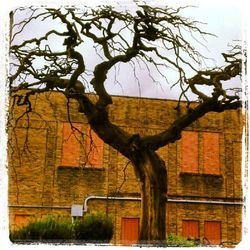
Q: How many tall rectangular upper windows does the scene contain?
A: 4